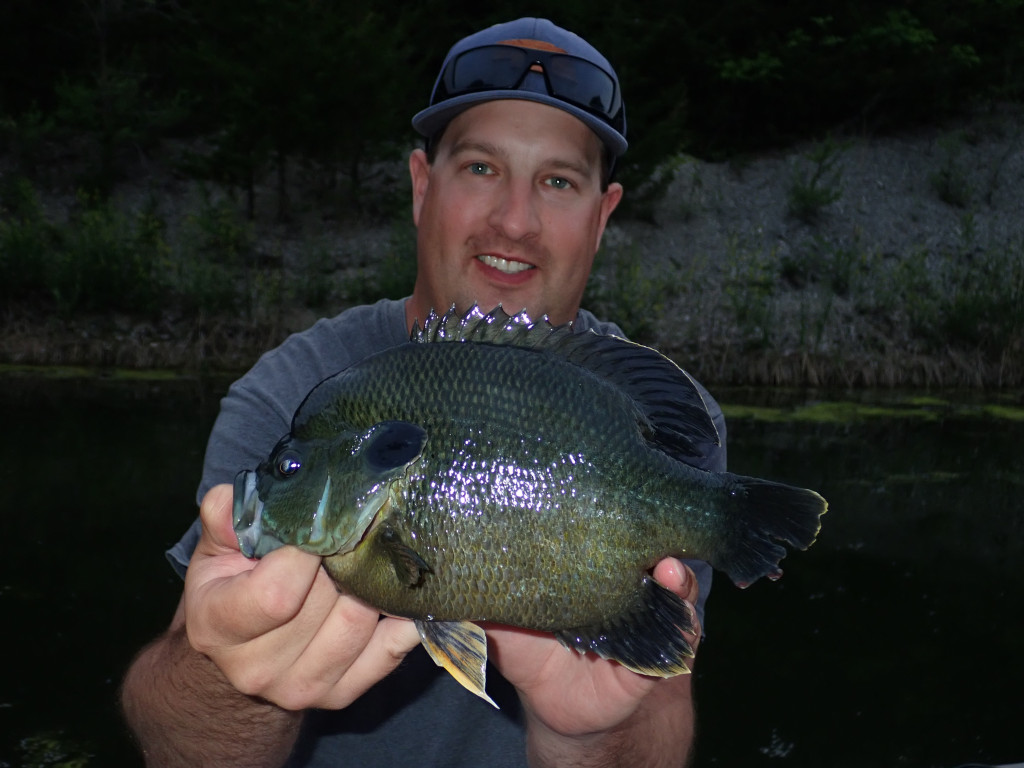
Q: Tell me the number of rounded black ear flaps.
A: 1